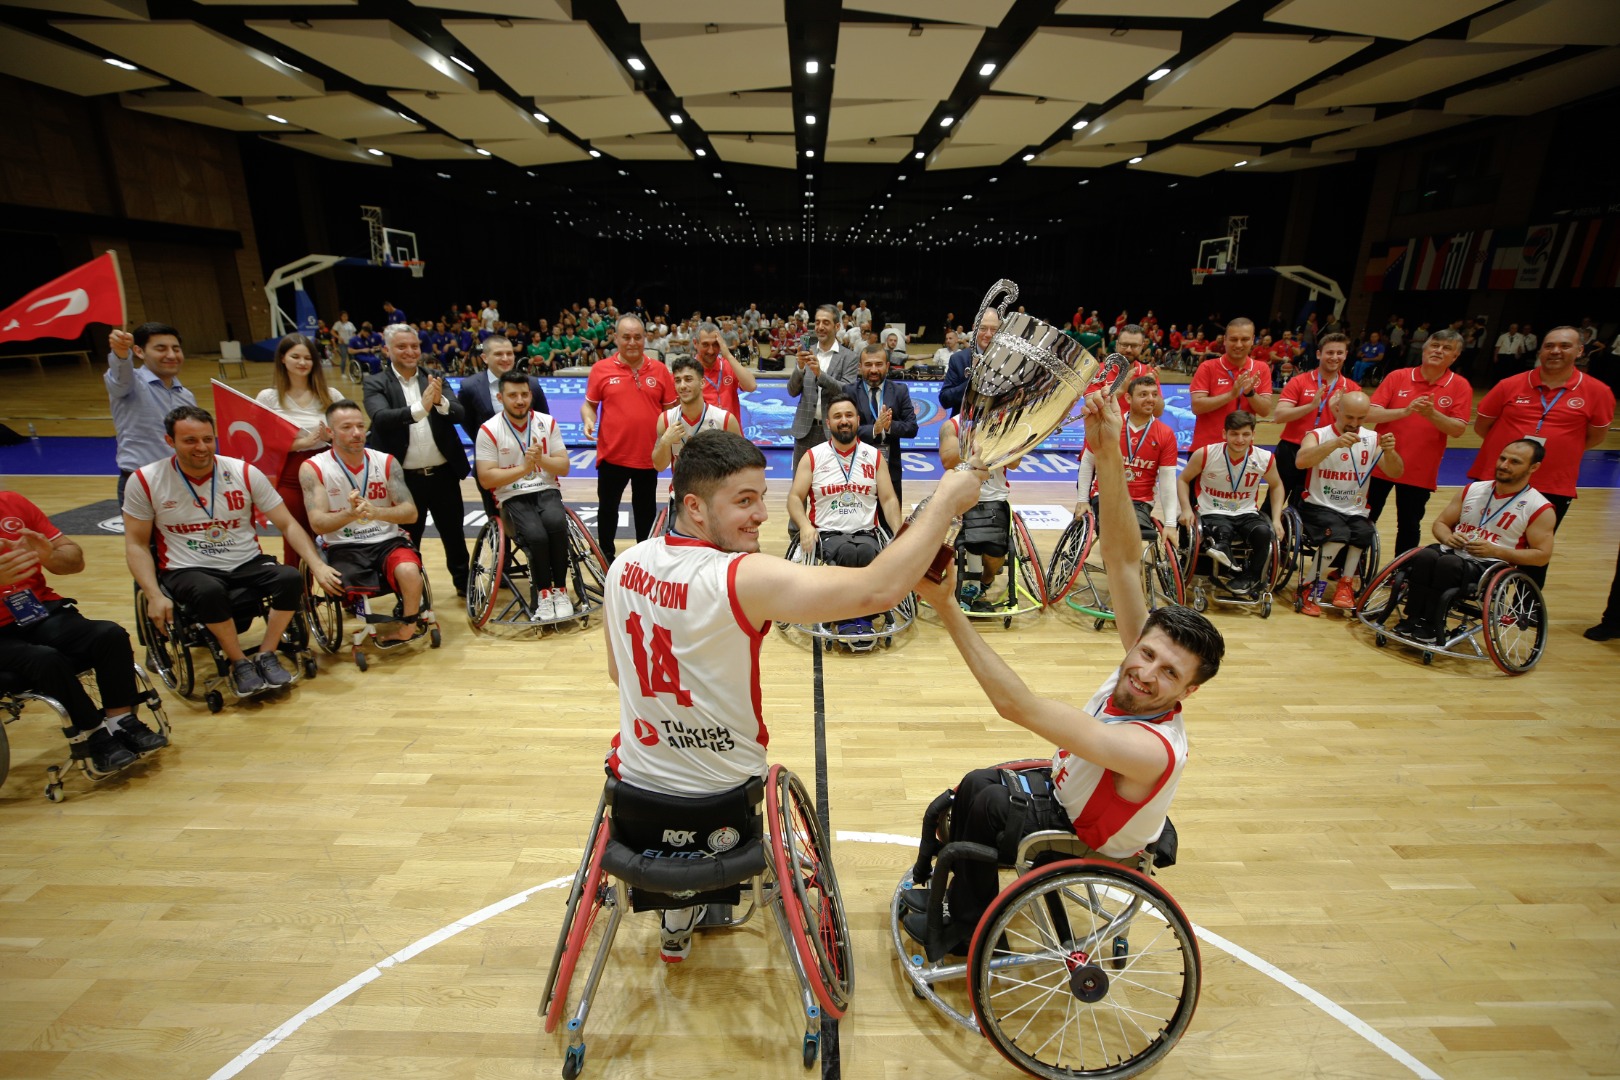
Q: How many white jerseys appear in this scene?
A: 11